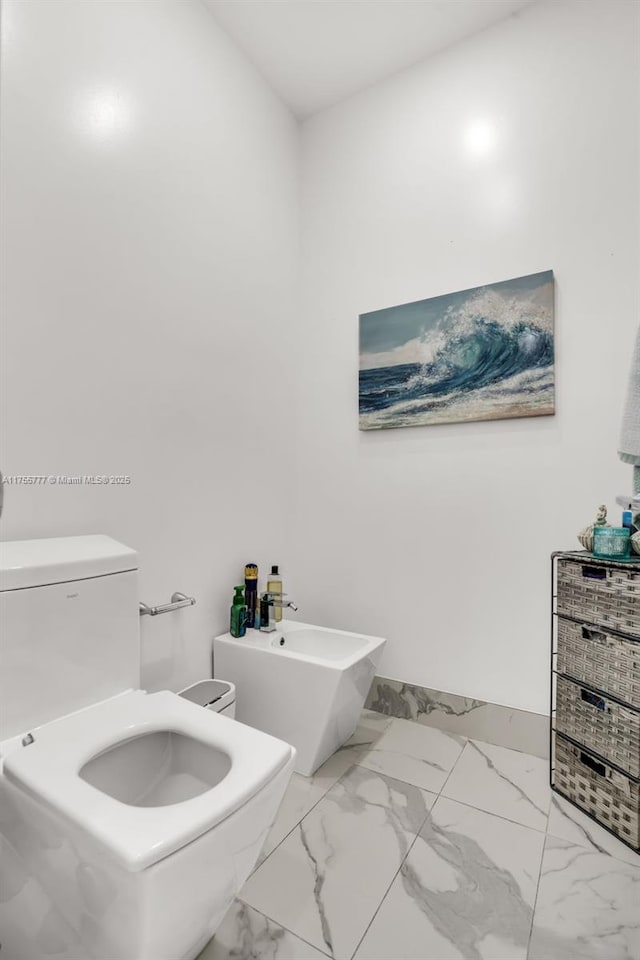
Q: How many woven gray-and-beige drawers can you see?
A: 4